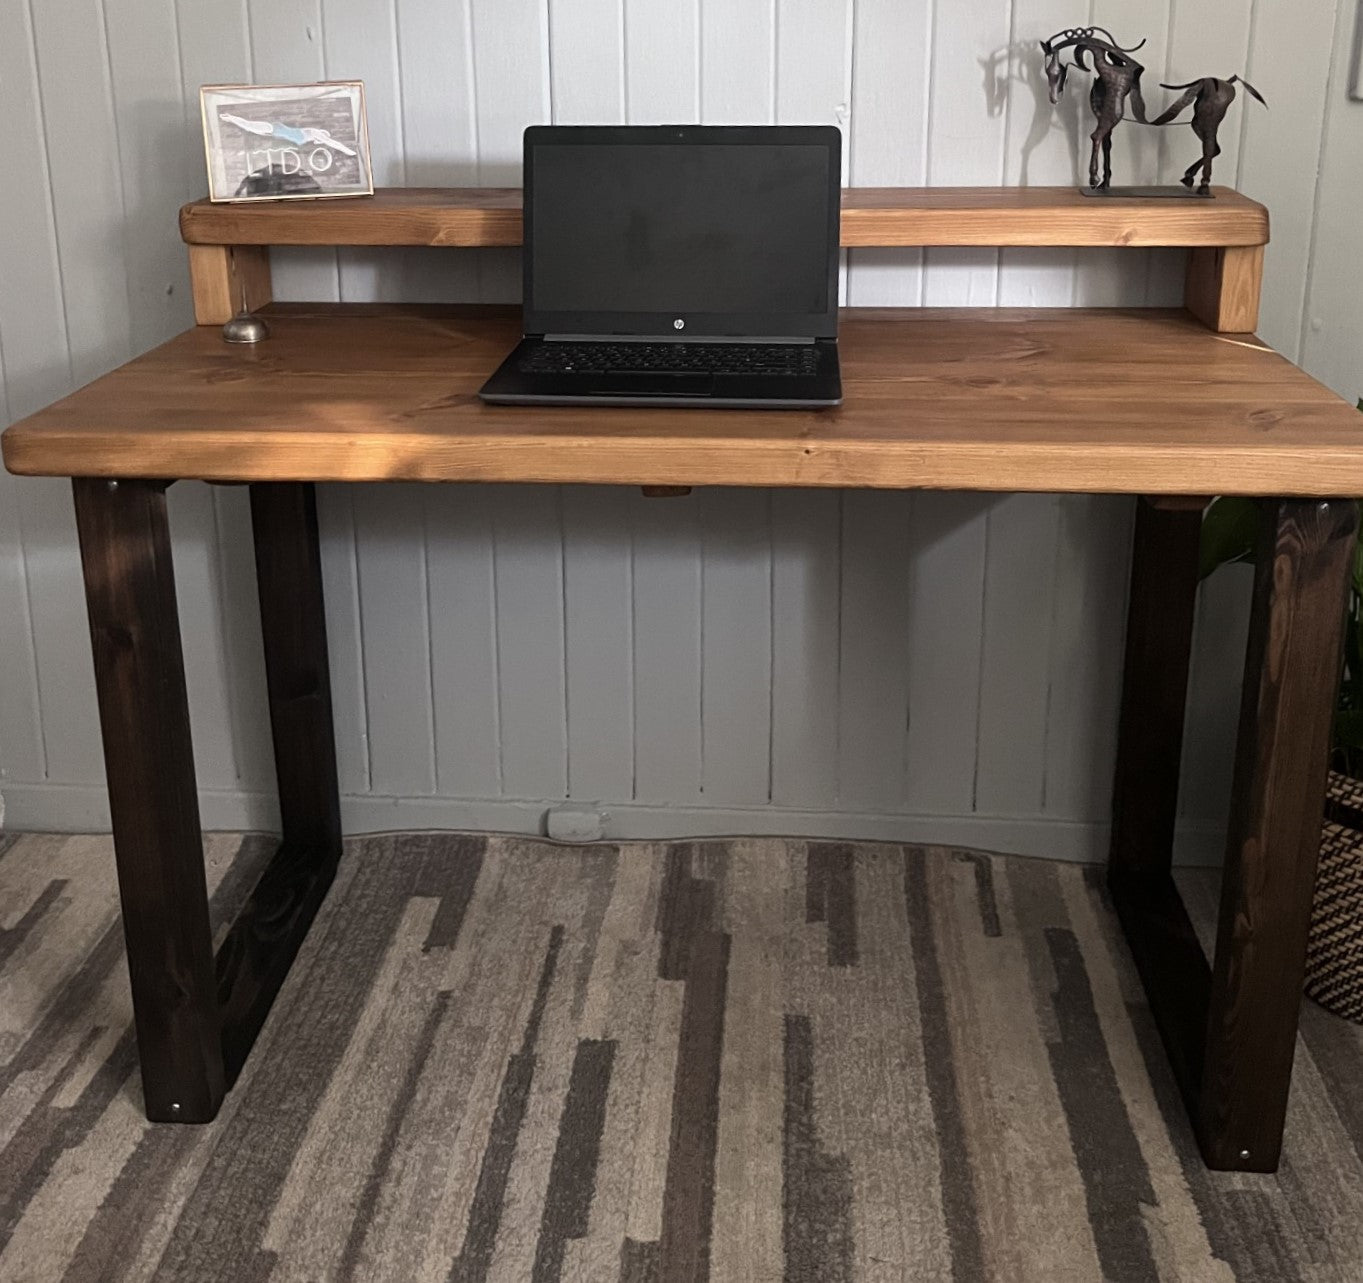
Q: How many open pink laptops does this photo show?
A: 0